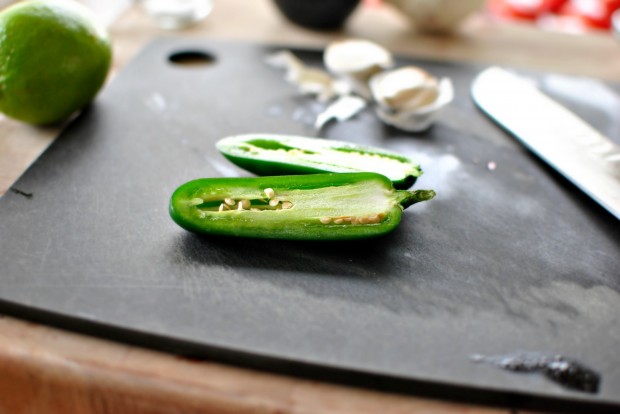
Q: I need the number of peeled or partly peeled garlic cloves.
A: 2